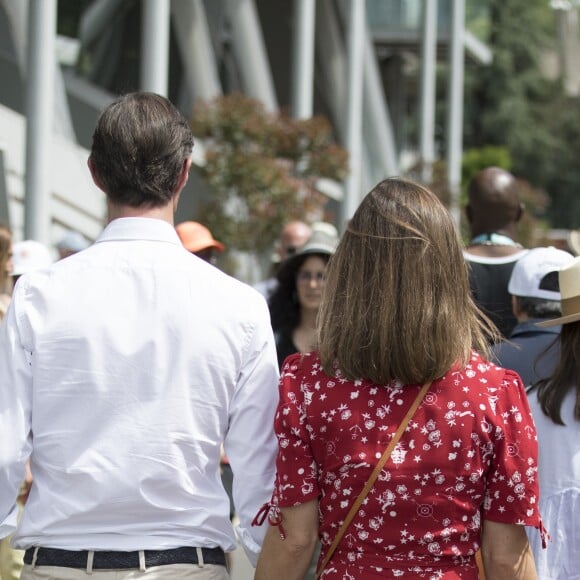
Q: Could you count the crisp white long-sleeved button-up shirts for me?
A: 1